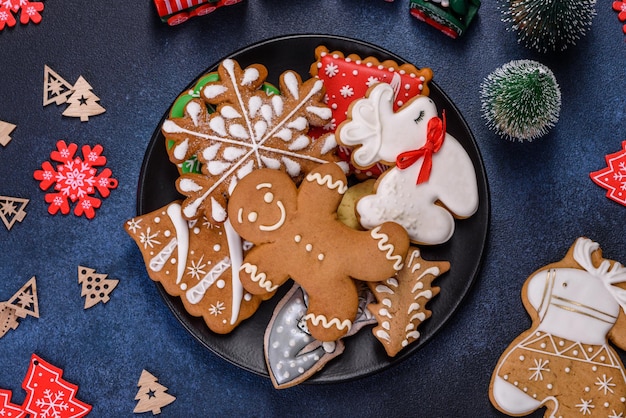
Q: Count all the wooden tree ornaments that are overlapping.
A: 4